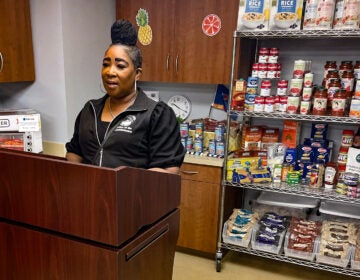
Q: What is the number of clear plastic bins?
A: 5